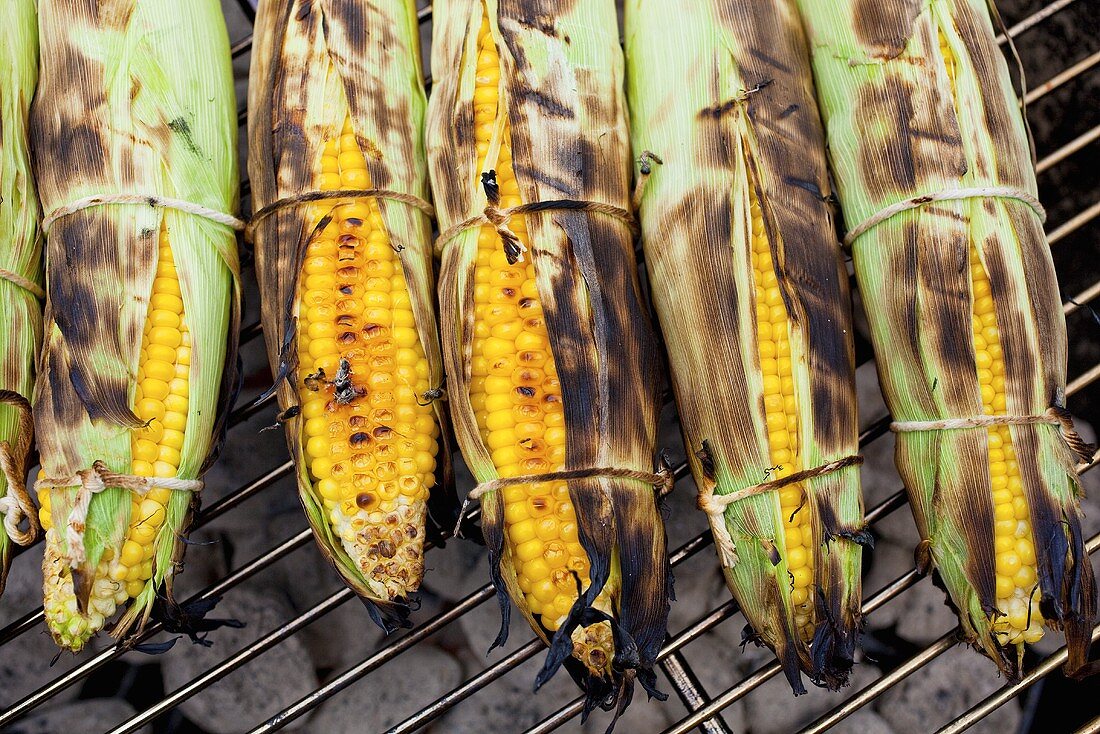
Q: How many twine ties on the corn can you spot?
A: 10